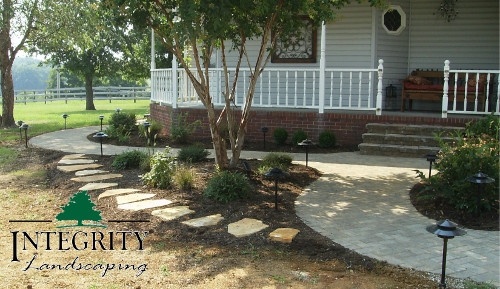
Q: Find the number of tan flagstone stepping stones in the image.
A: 13